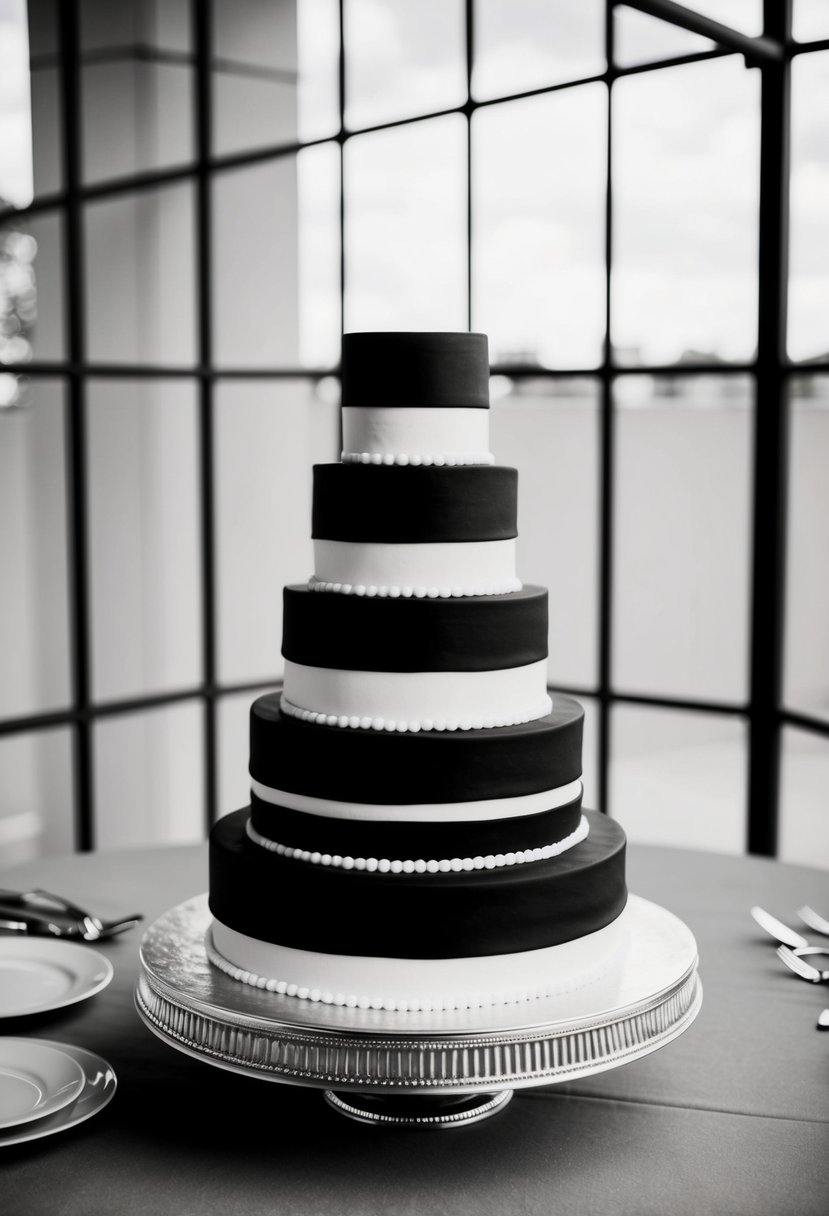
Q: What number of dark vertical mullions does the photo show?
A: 6